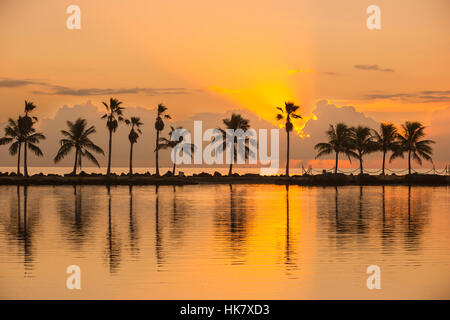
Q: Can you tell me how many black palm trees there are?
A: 13